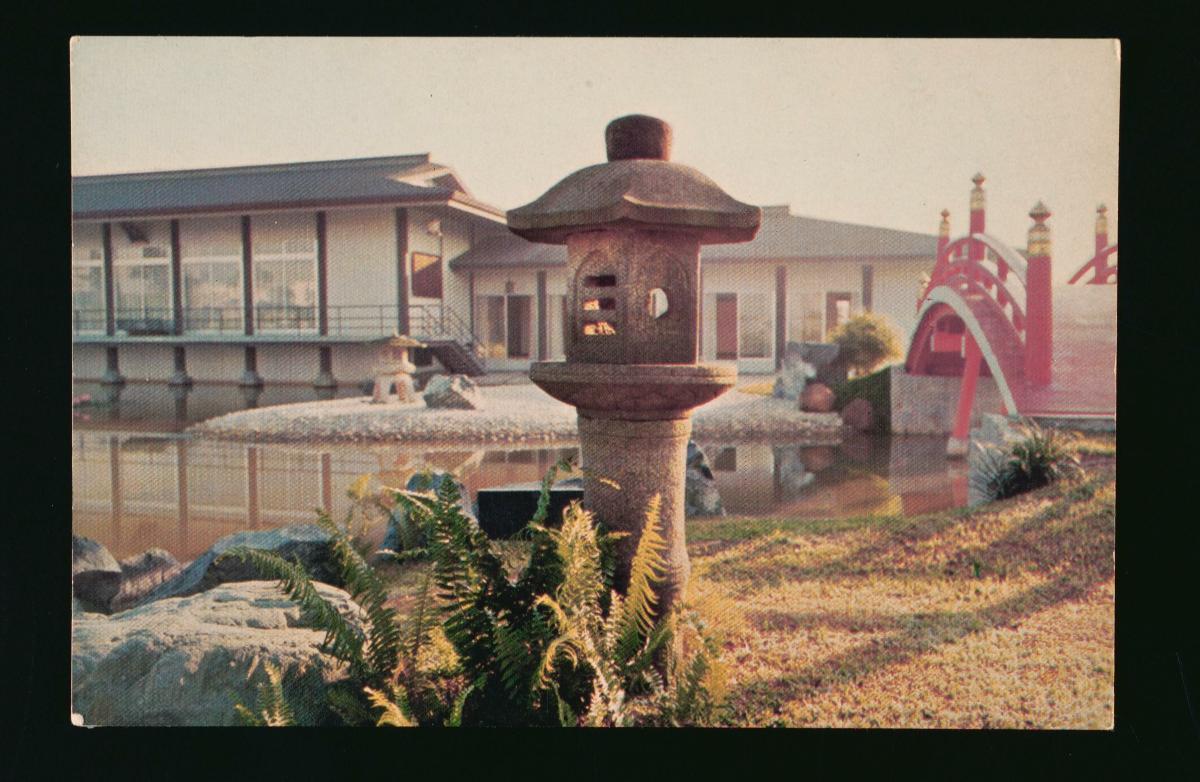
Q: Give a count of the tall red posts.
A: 4